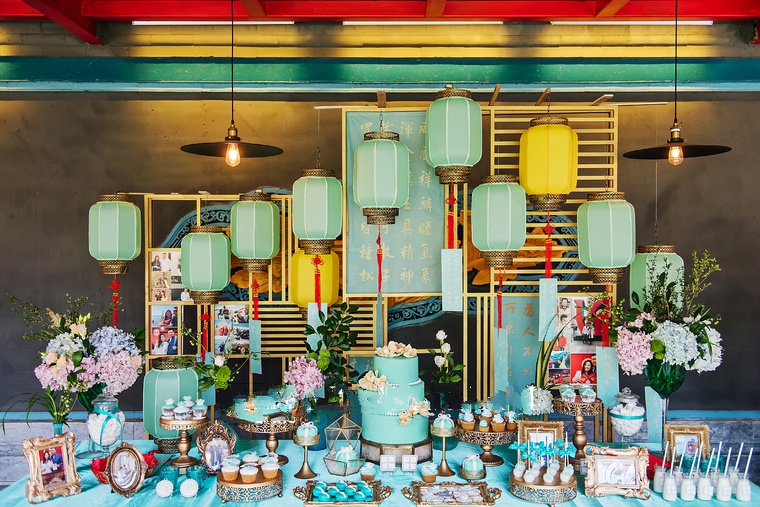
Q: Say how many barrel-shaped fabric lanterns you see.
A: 12